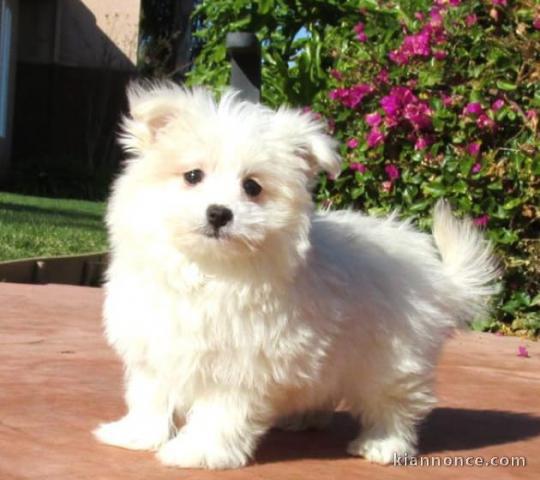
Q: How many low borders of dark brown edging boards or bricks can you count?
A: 1